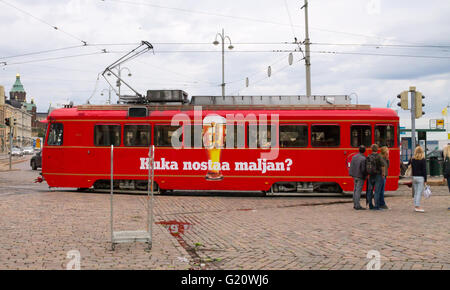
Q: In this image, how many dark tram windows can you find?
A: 11